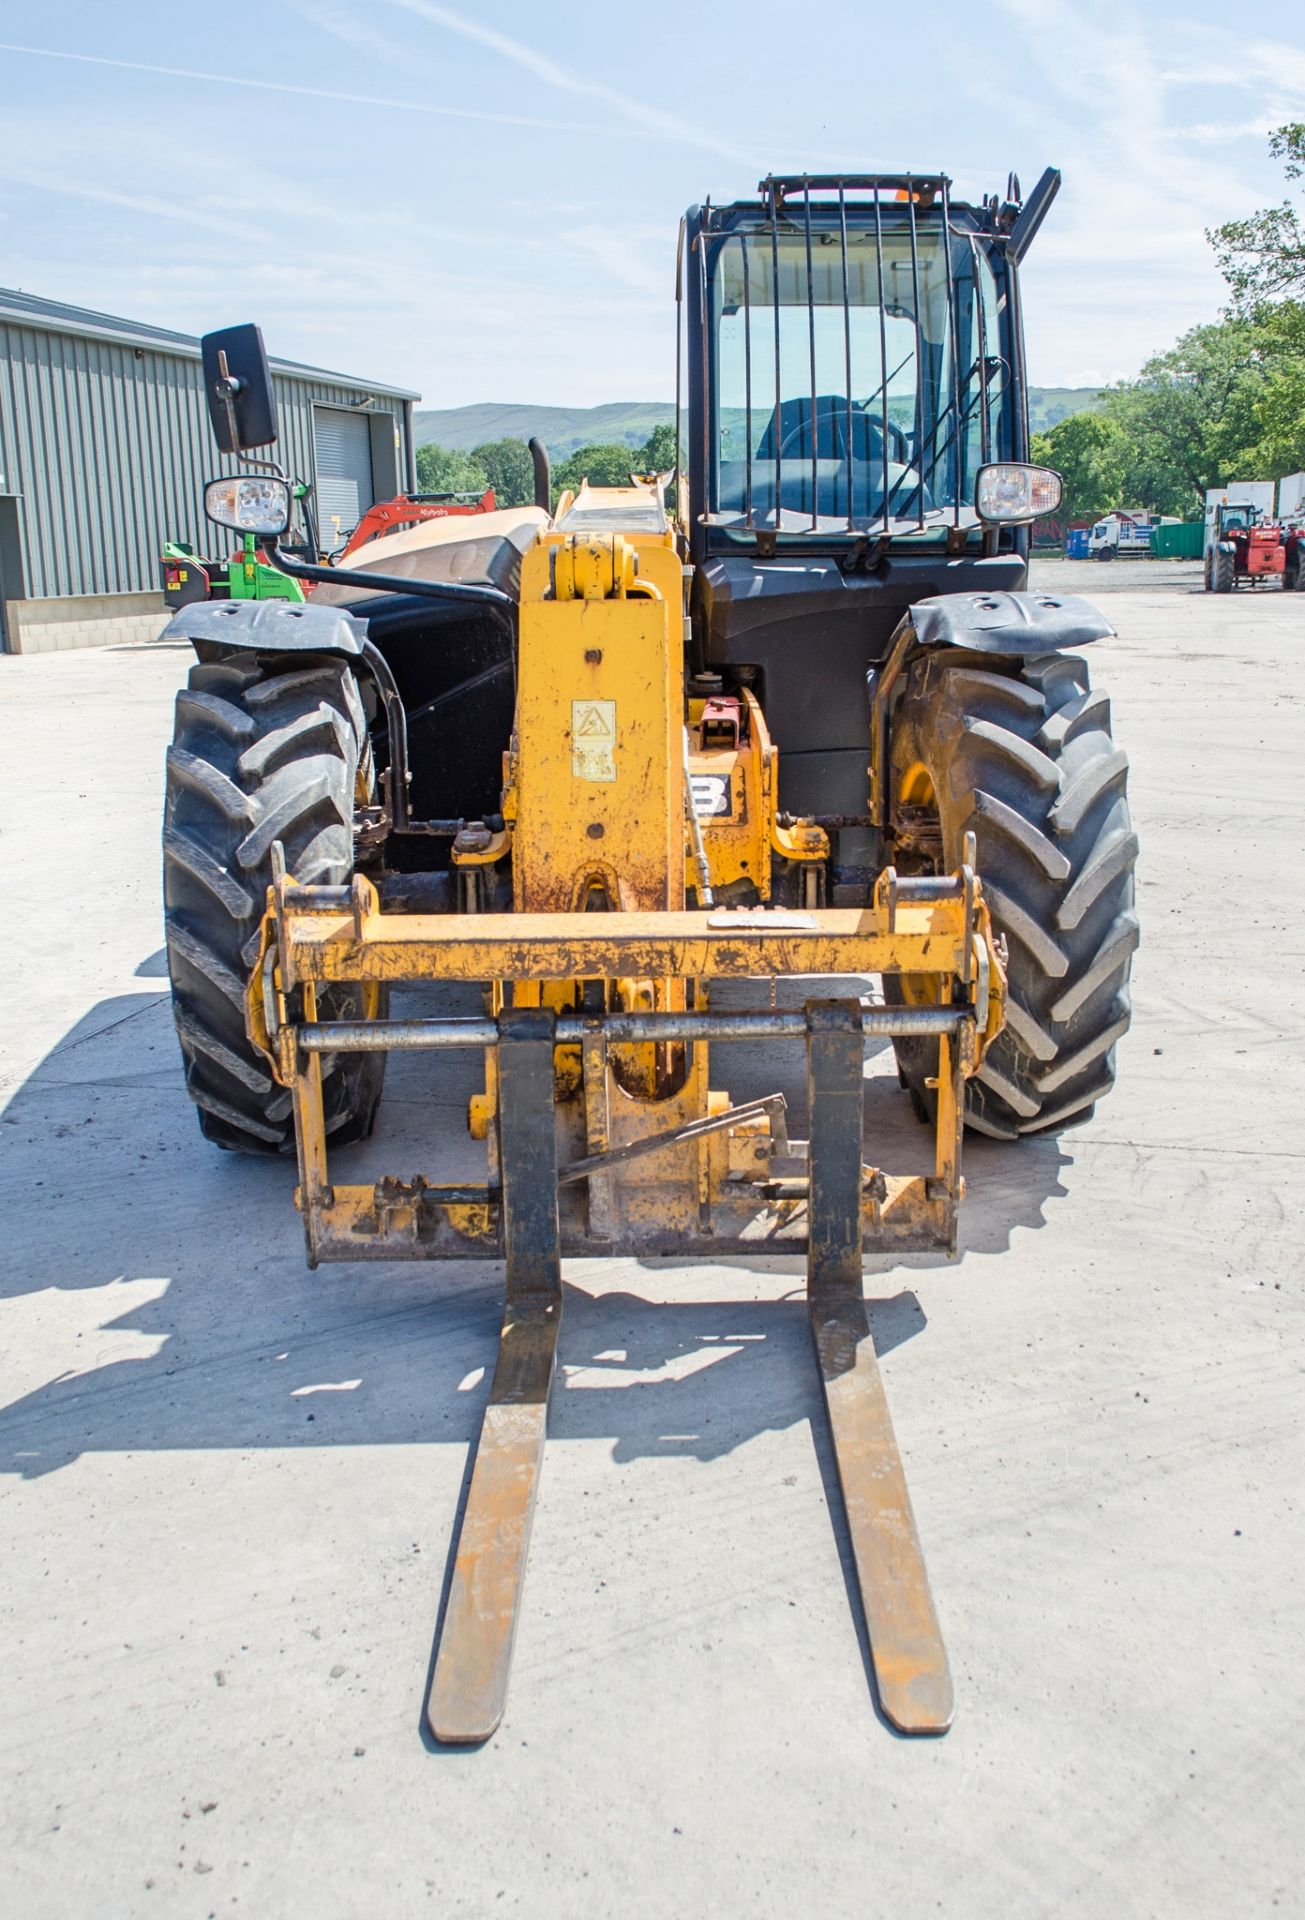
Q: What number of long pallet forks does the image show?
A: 2